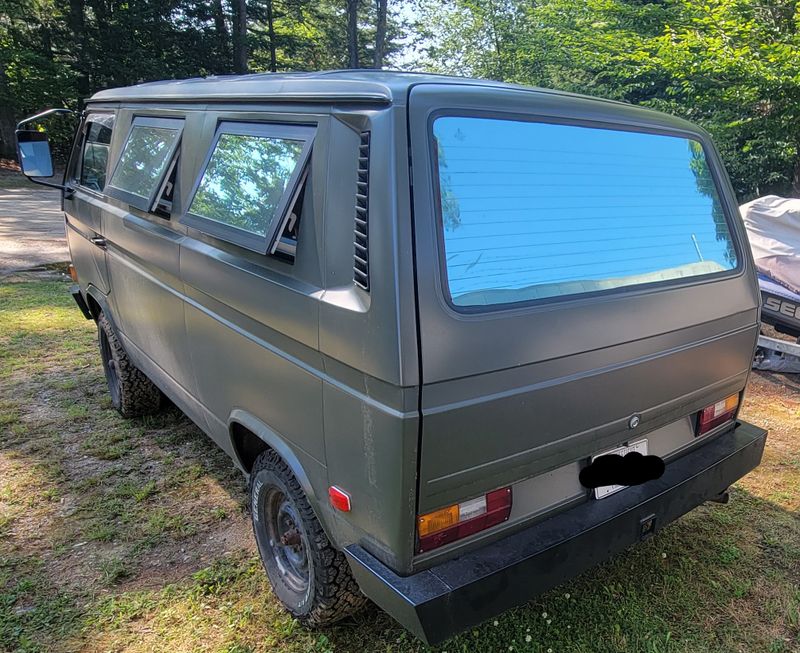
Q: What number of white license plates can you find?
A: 1